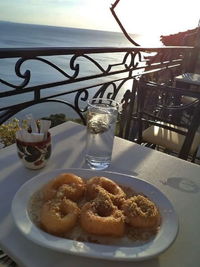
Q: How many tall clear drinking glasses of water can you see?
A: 1